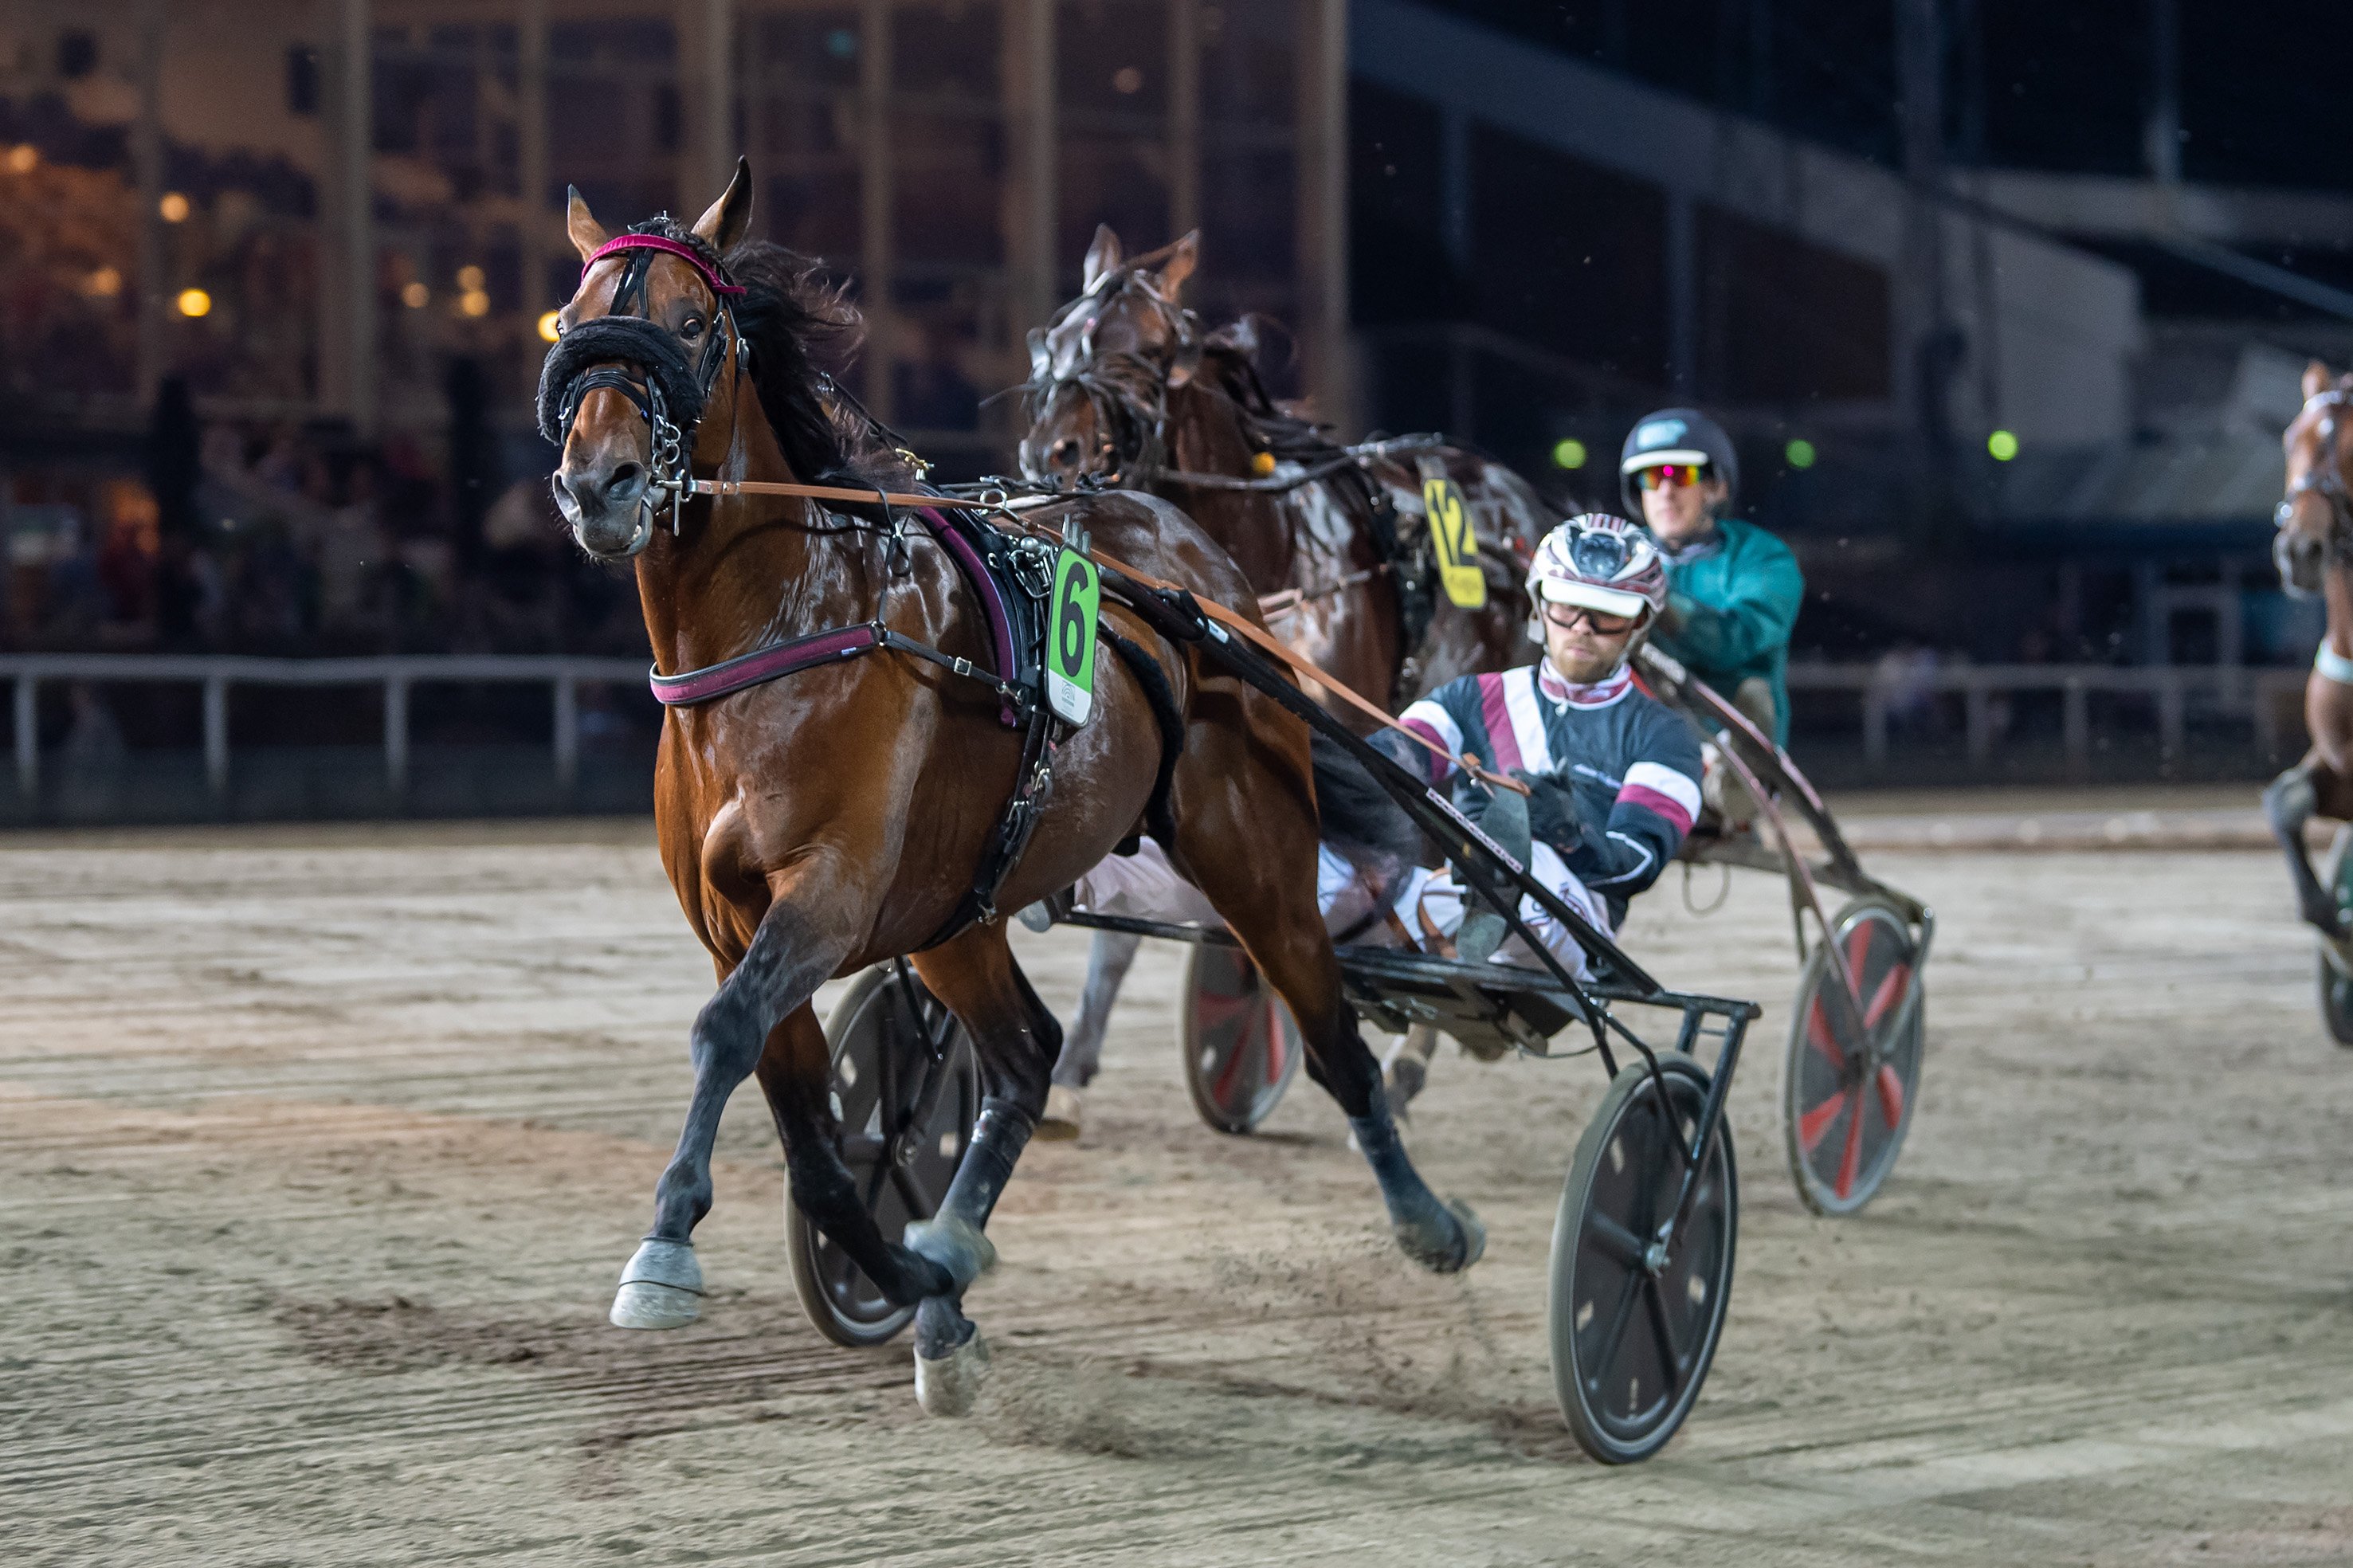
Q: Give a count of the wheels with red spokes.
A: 2